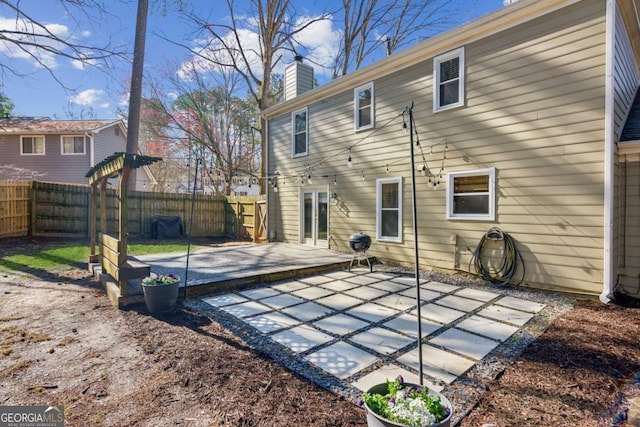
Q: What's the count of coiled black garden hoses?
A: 1